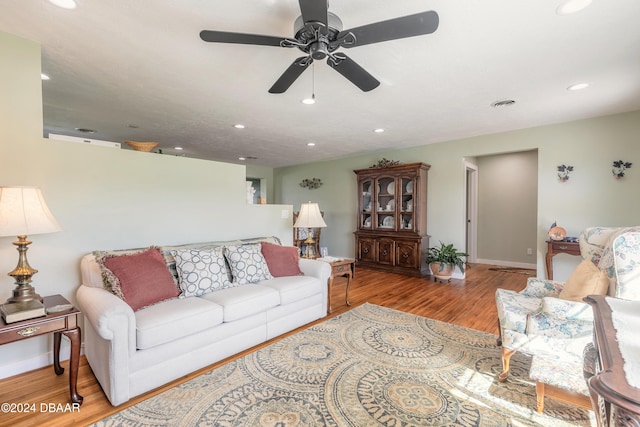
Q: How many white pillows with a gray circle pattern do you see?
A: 2